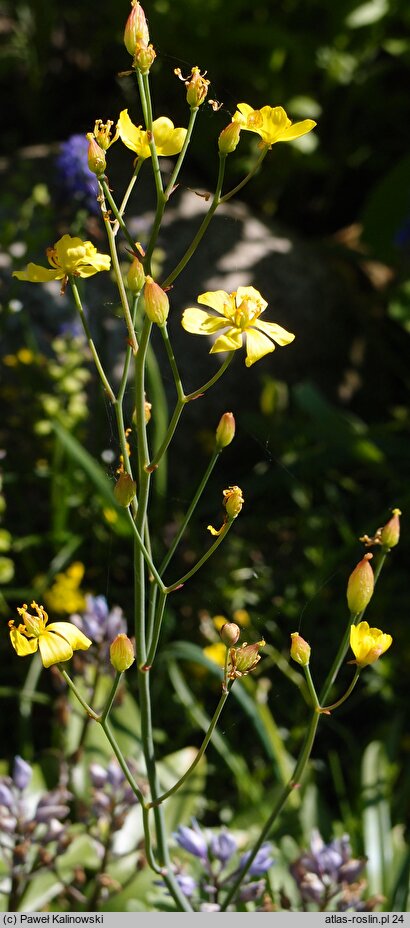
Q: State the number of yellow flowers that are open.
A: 6